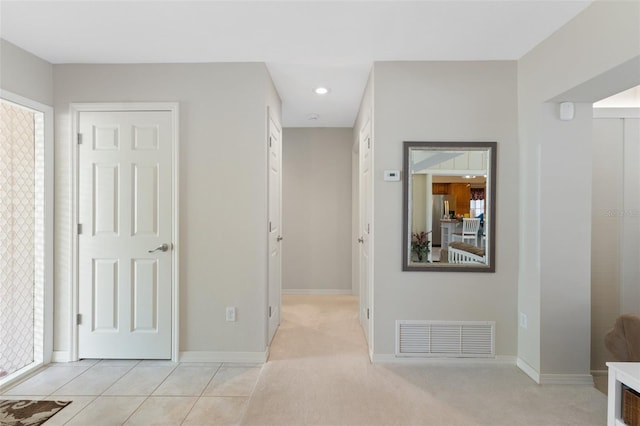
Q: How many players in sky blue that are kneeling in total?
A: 0